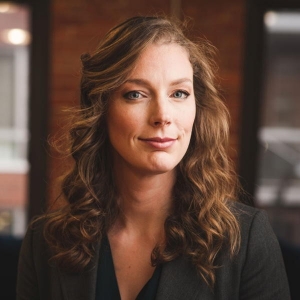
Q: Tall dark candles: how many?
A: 0